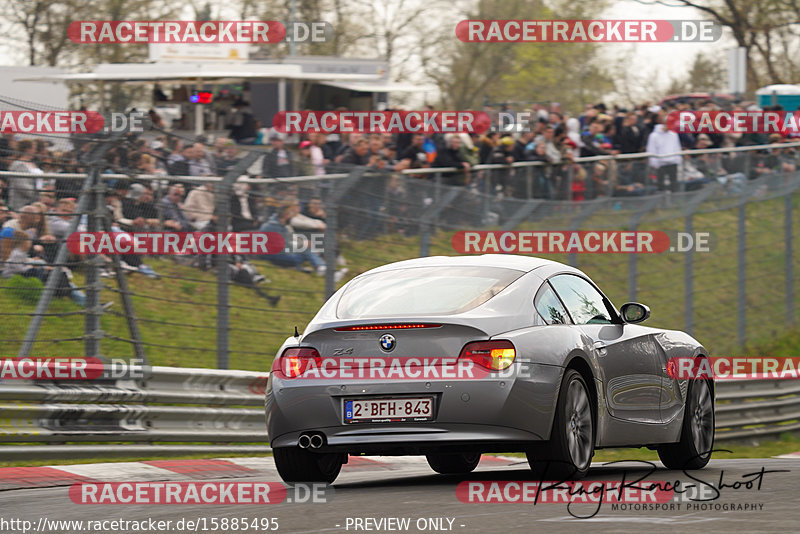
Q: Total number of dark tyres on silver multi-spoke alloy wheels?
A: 2